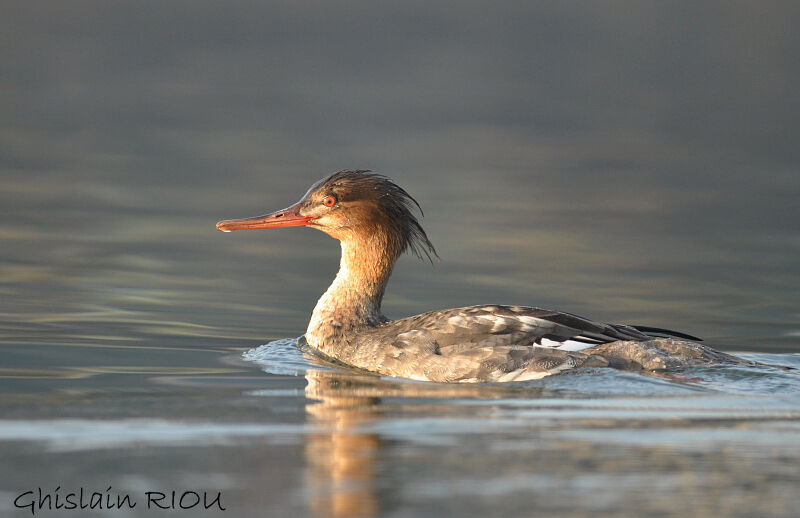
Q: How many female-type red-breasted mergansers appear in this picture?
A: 1